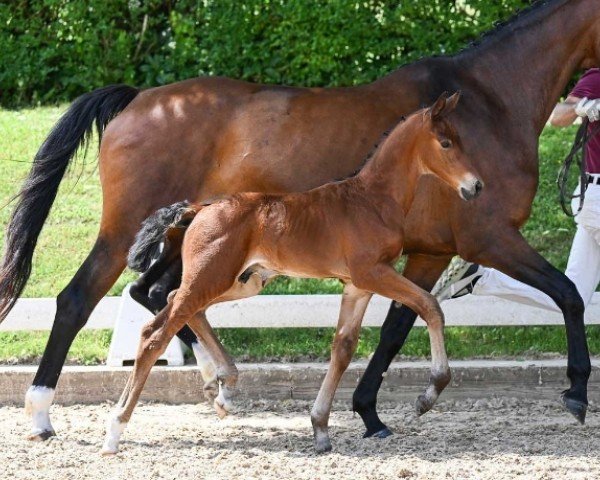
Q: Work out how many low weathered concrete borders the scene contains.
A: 1